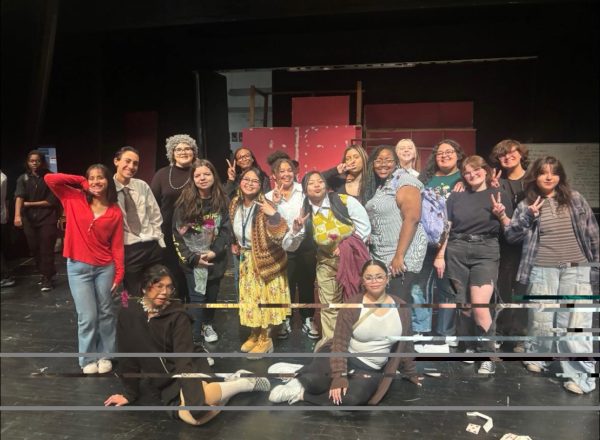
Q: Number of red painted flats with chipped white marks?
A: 2